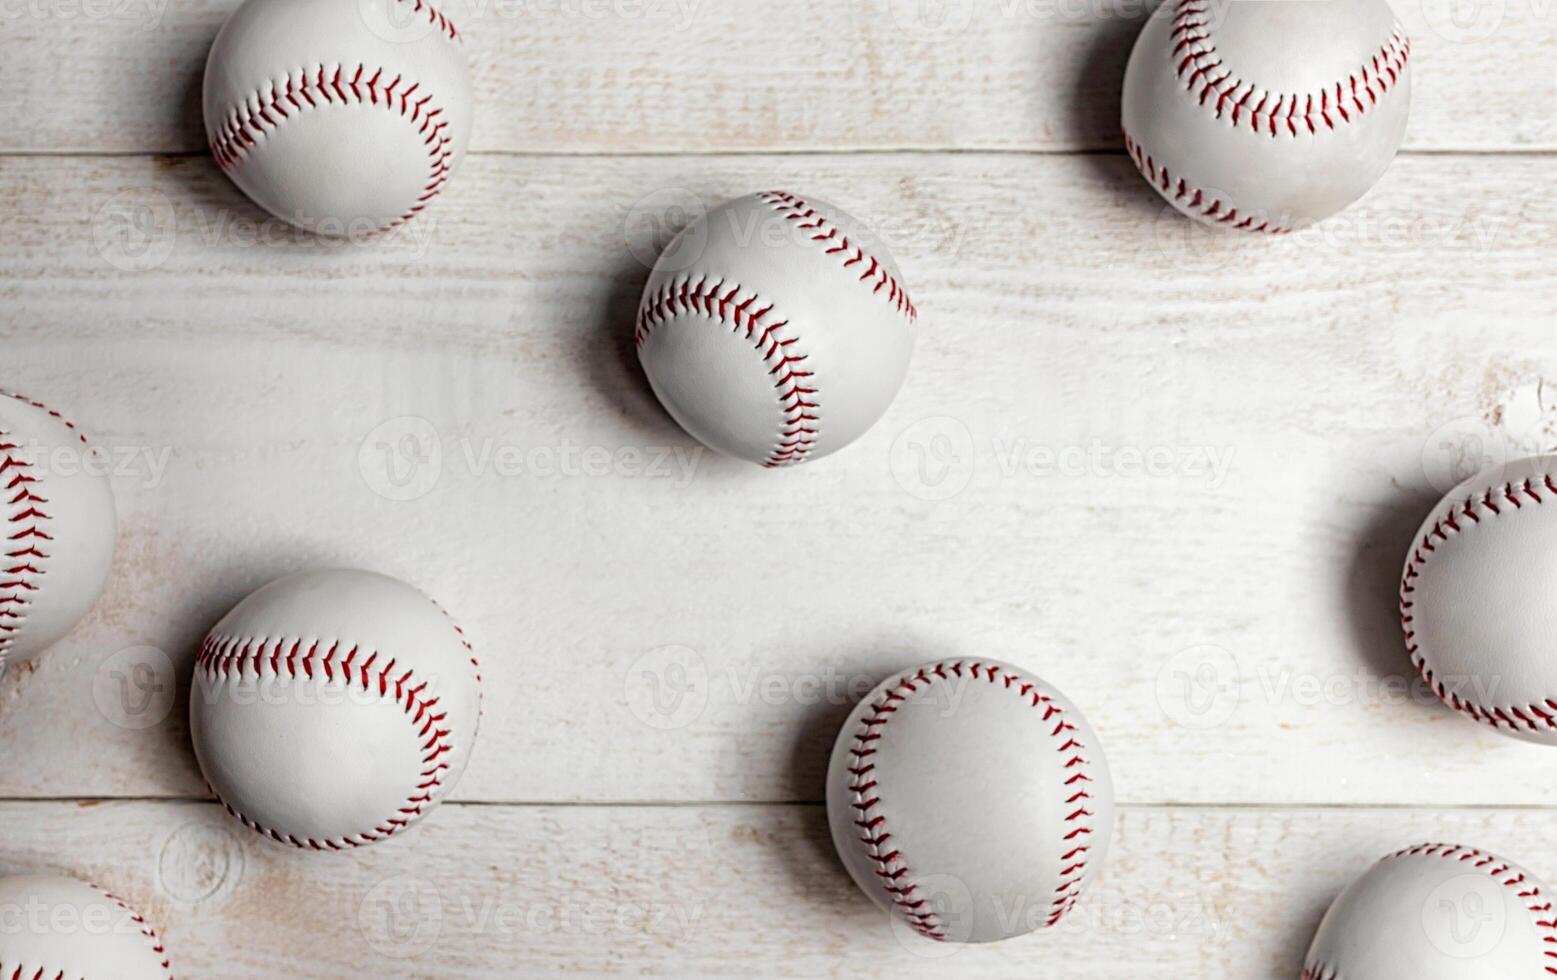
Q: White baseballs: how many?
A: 9